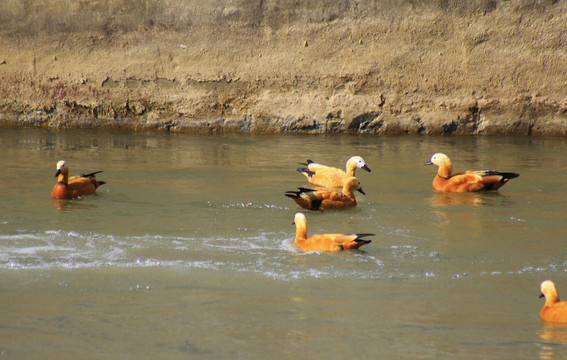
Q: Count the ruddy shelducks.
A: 6